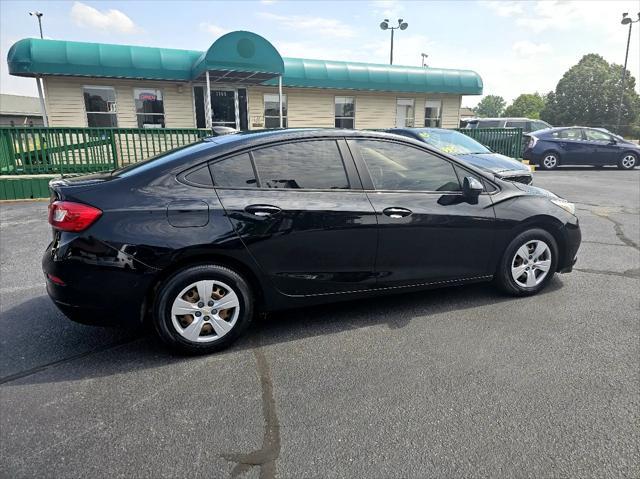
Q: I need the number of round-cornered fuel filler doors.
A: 1